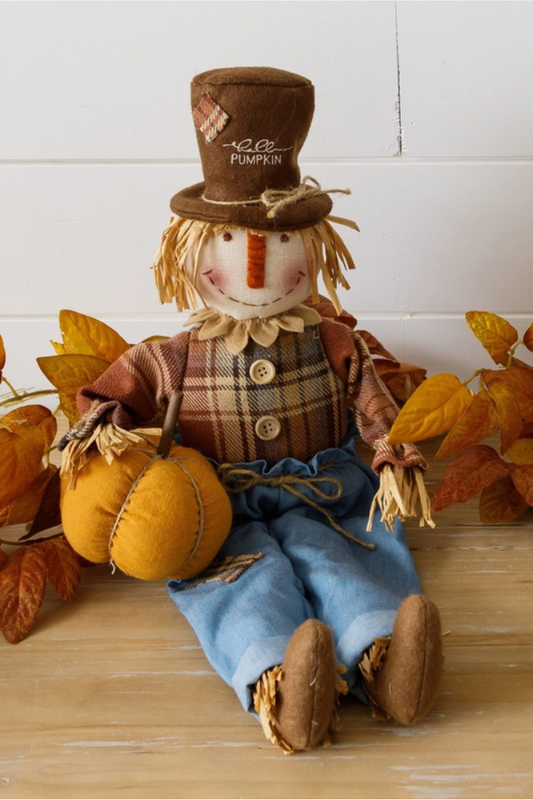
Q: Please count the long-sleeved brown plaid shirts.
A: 1